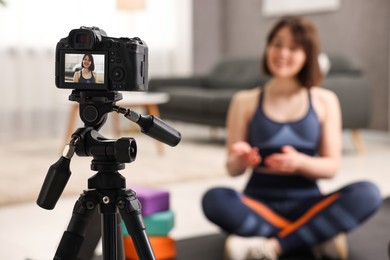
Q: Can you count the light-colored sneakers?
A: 2